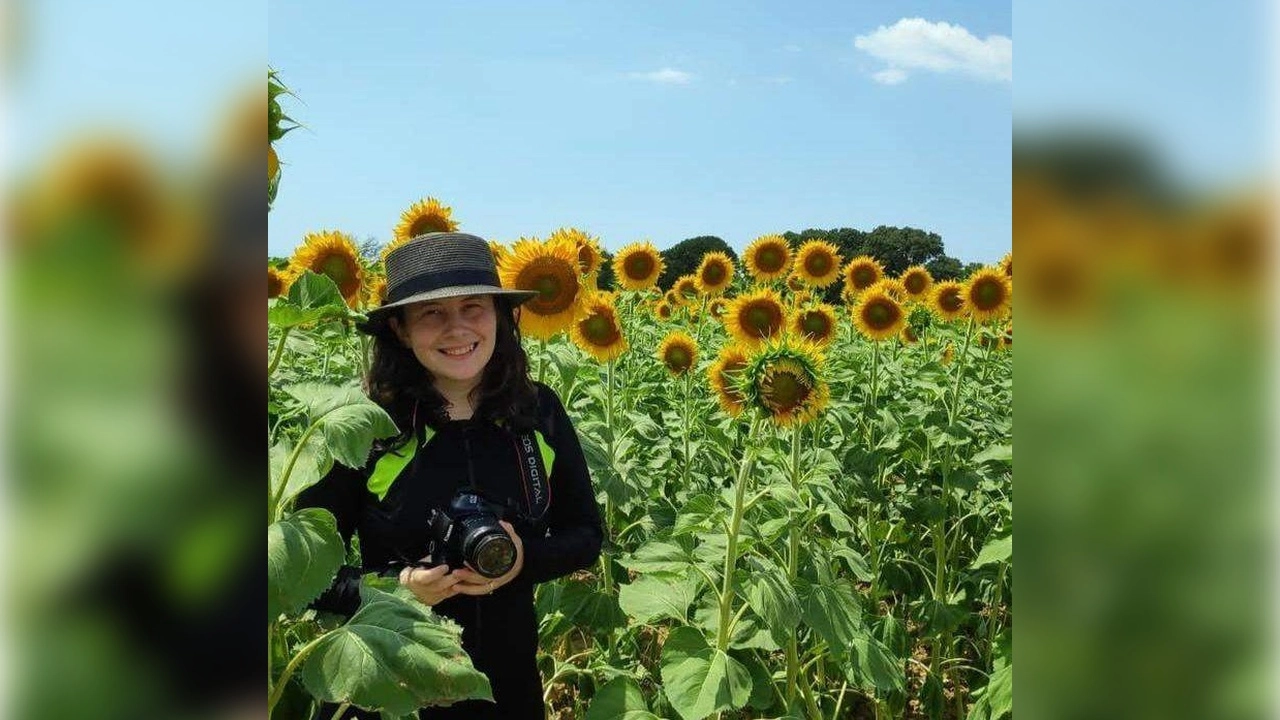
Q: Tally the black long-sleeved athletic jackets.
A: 1